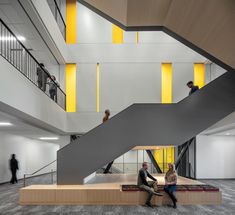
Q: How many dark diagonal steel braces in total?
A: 3